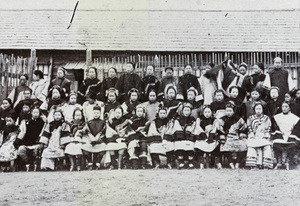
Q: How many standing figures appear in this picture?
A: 13